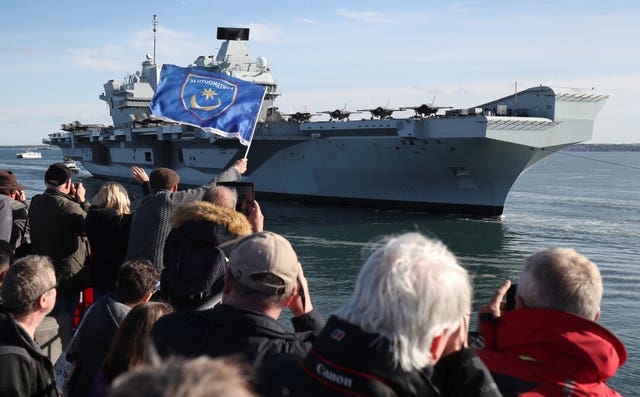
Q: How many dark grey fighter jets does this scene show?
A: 4